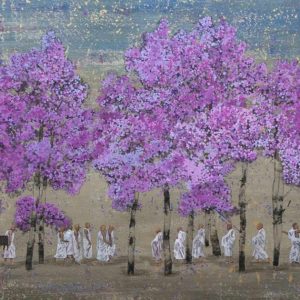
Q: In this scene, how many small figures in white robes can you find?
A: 13